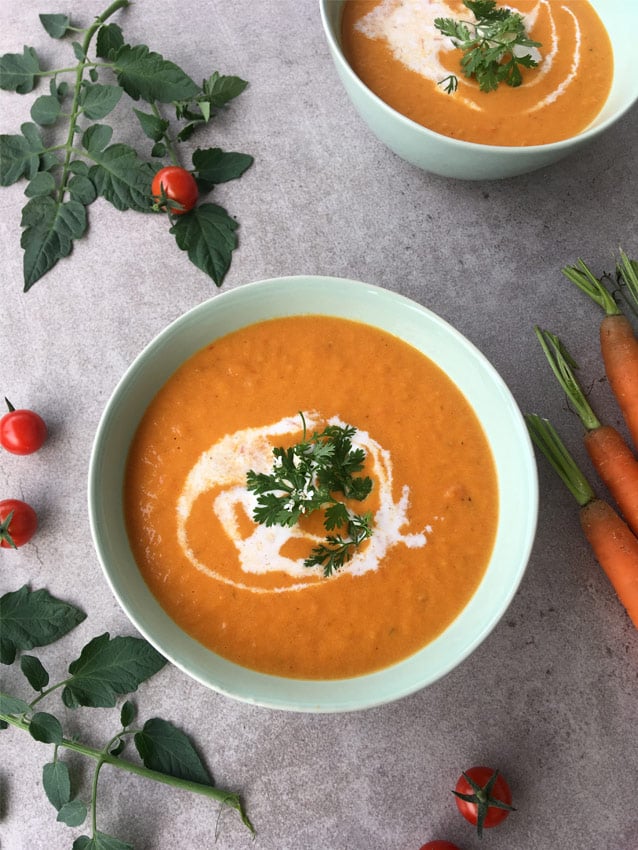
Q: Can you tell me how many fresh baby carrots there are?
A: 3